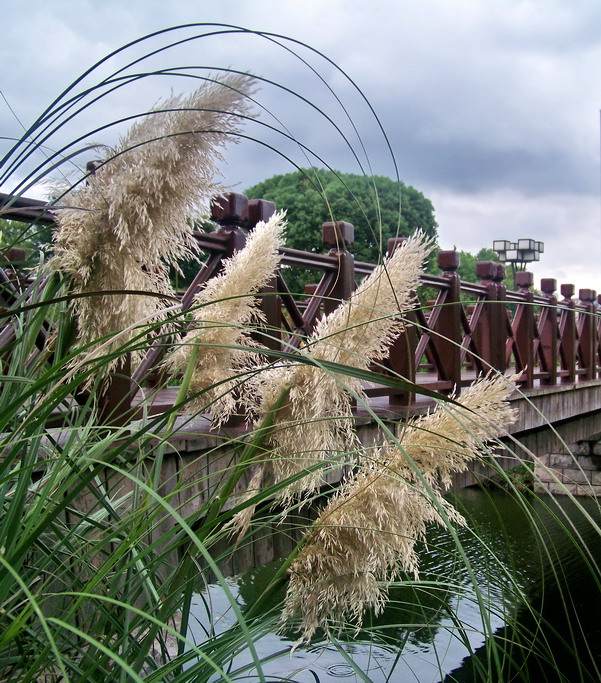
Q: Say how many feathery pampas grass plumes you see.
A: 4